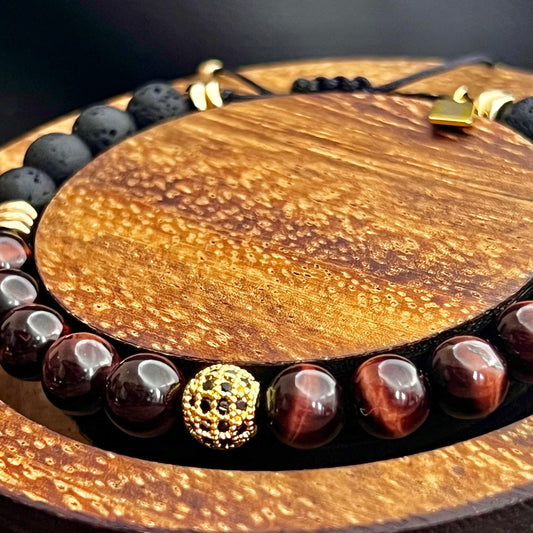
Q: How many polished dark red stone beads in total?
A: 9